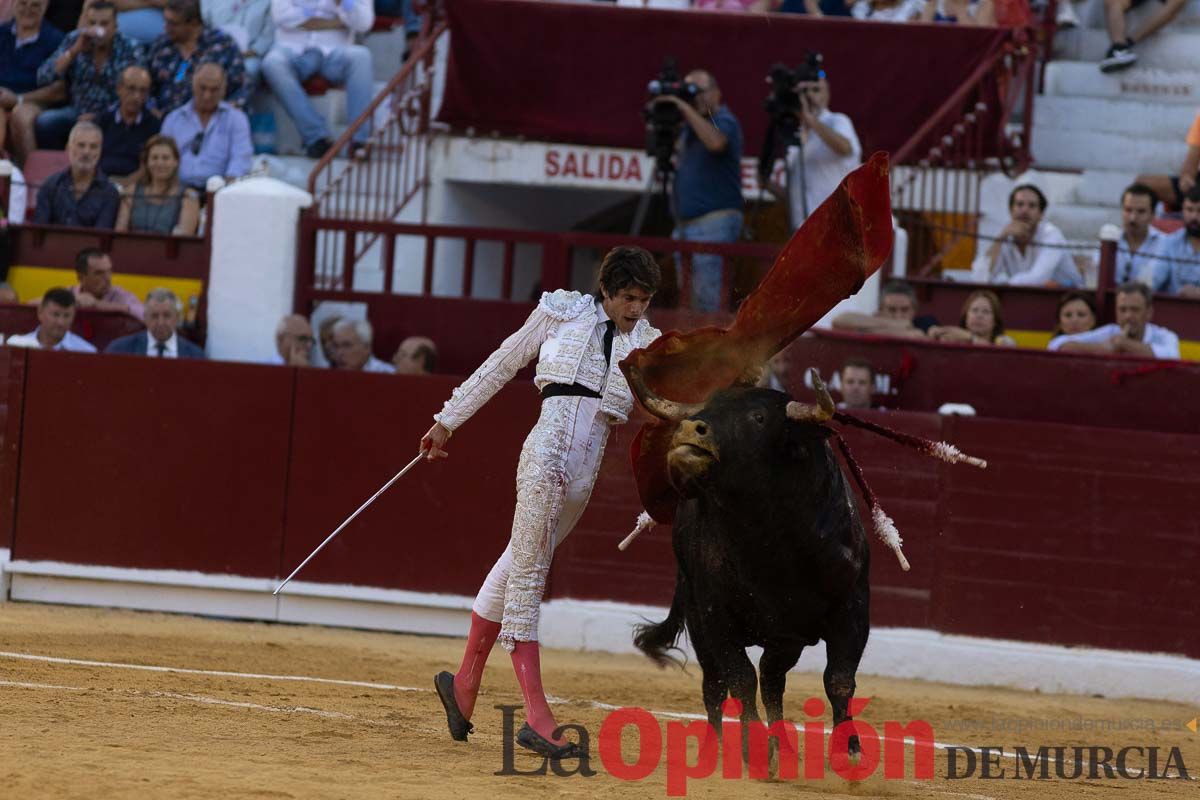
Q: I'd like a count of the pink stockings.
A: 2